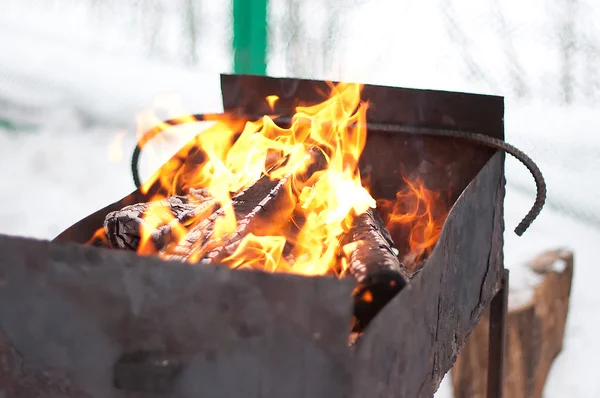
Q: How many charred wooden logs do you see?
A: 3